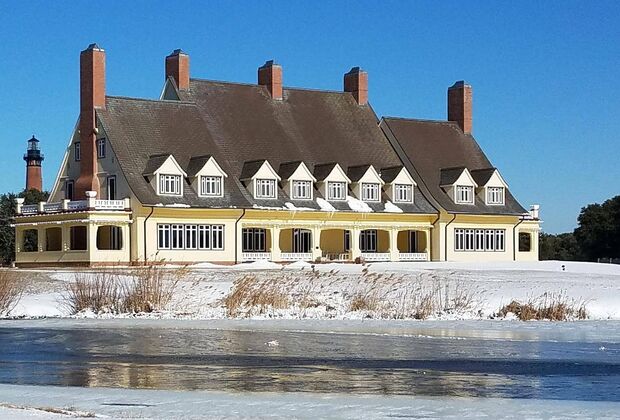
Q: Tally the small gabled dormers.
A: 9